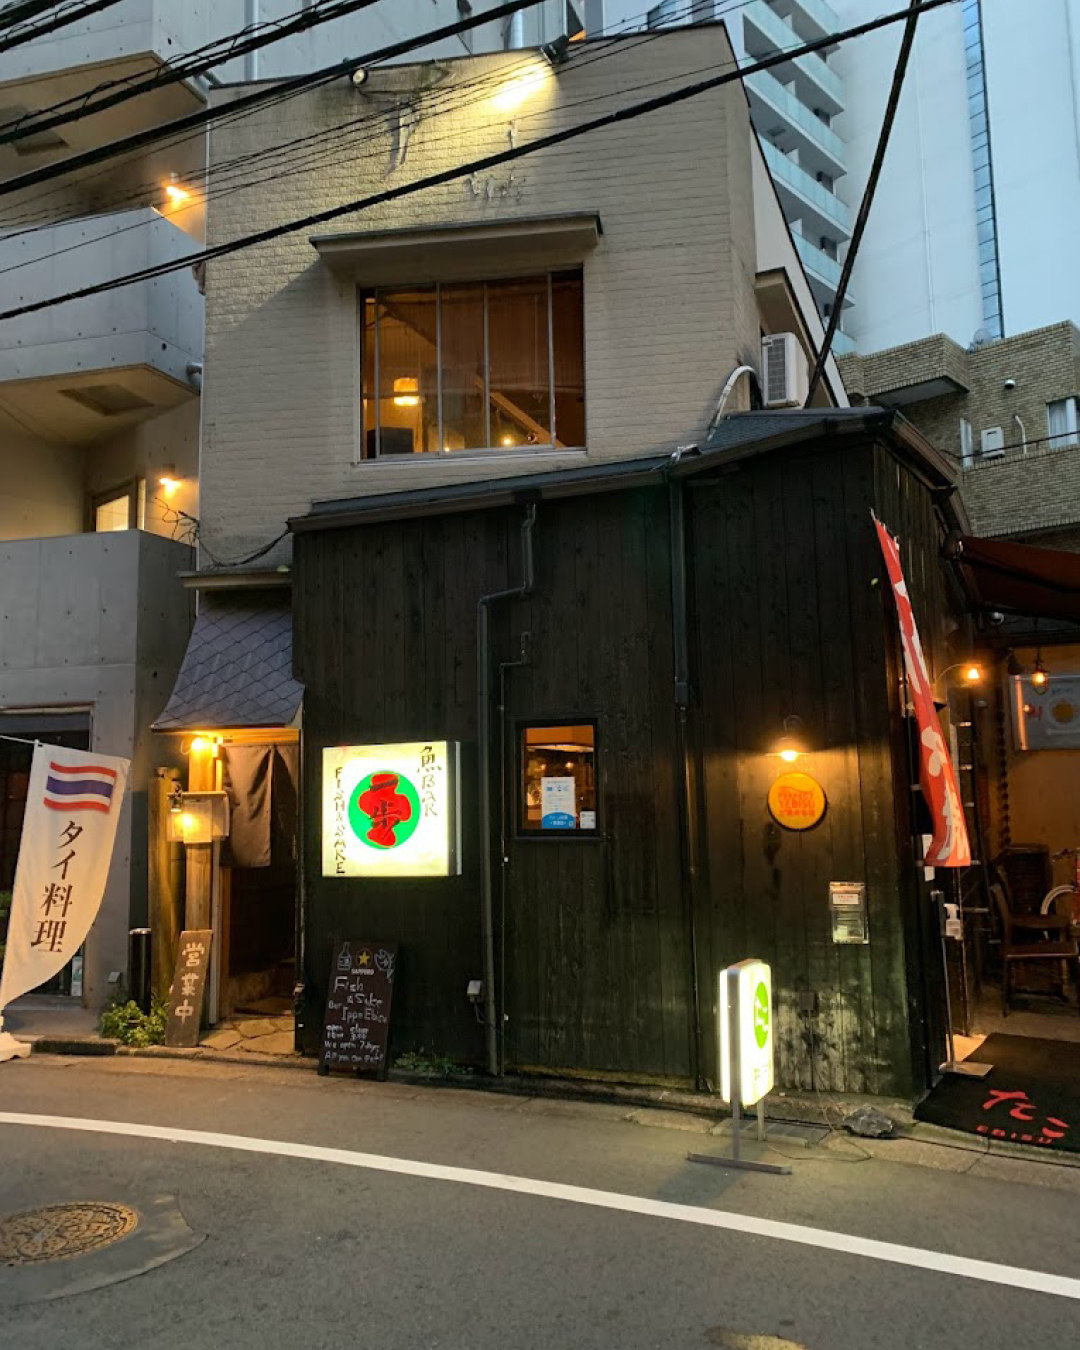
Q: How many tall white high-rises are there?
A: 1